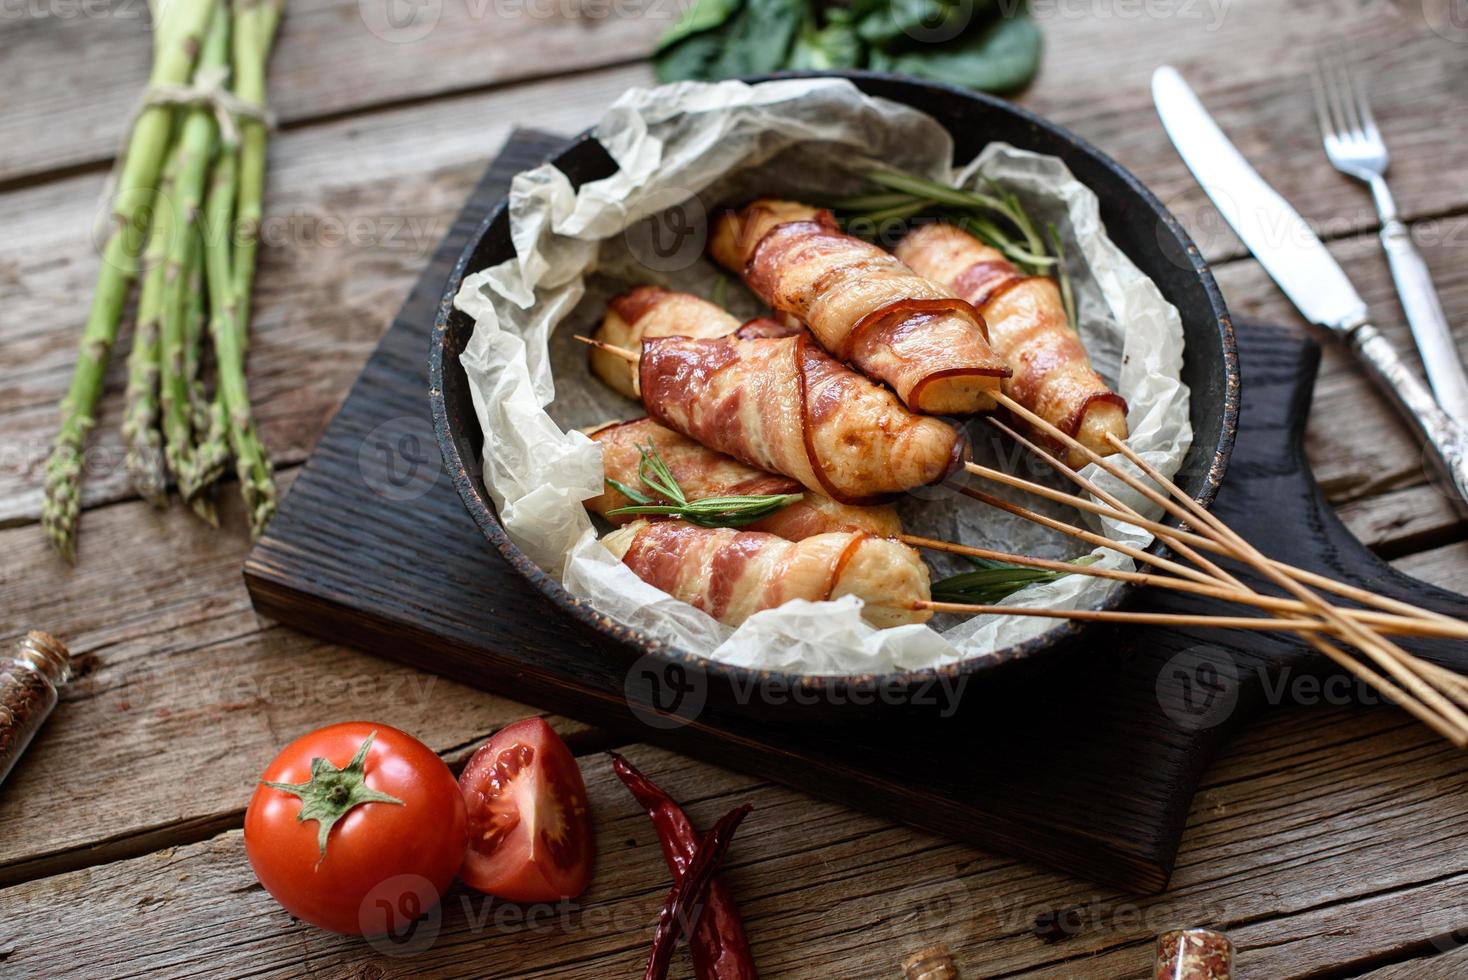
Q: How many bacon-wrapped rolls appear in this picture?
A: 6